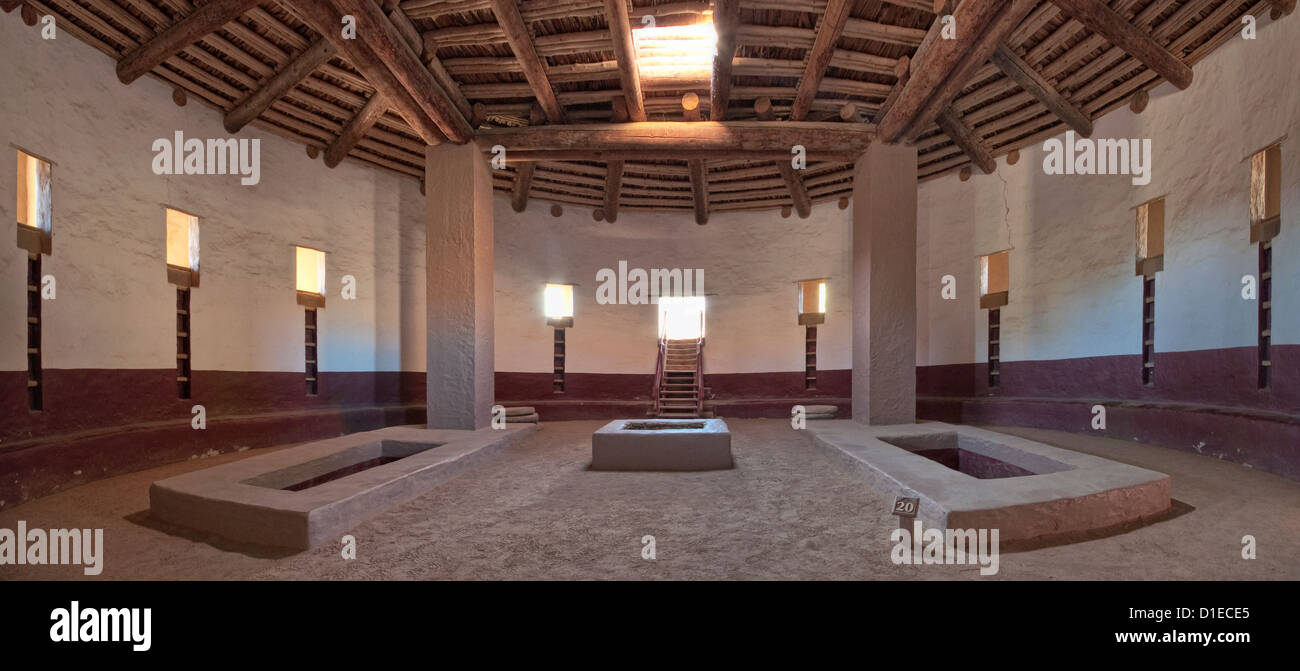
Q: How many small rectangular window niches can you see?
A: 8